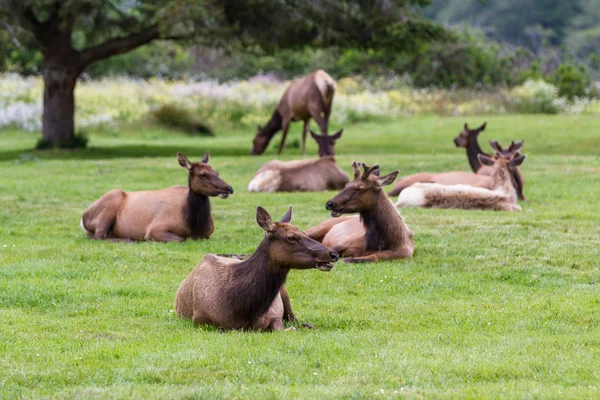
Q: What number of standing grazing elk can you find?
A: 1